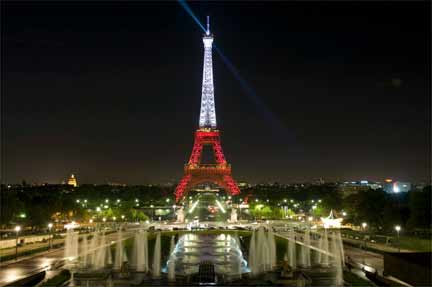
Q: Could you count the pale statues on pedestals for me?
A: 2